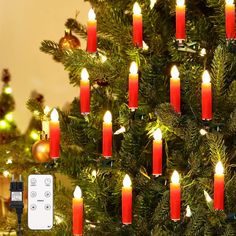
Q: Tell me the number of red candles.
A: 15